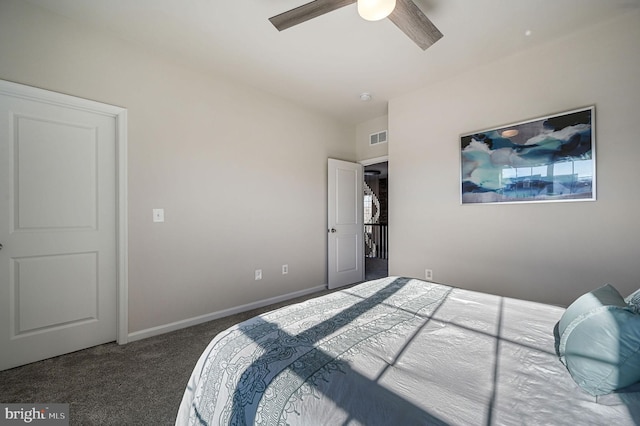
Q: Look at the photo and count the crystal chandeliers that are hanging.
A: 1